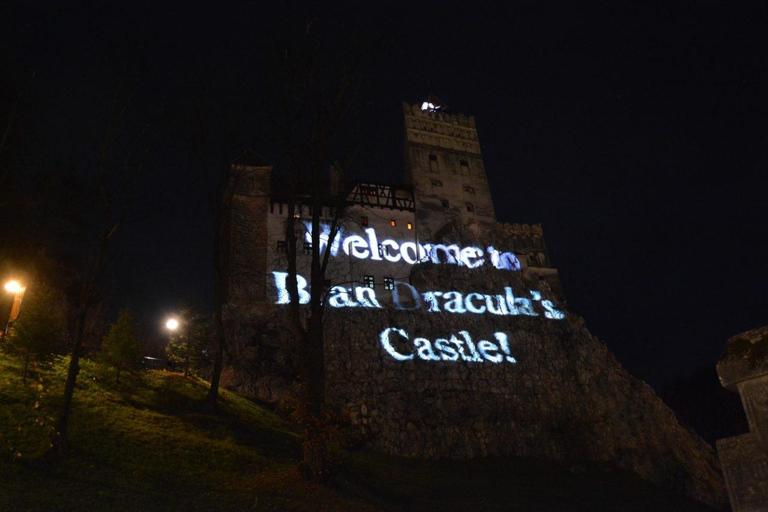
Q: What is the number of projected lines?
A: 3